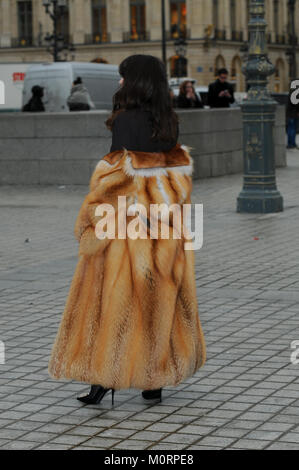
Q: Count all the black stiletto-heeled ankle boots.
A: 2